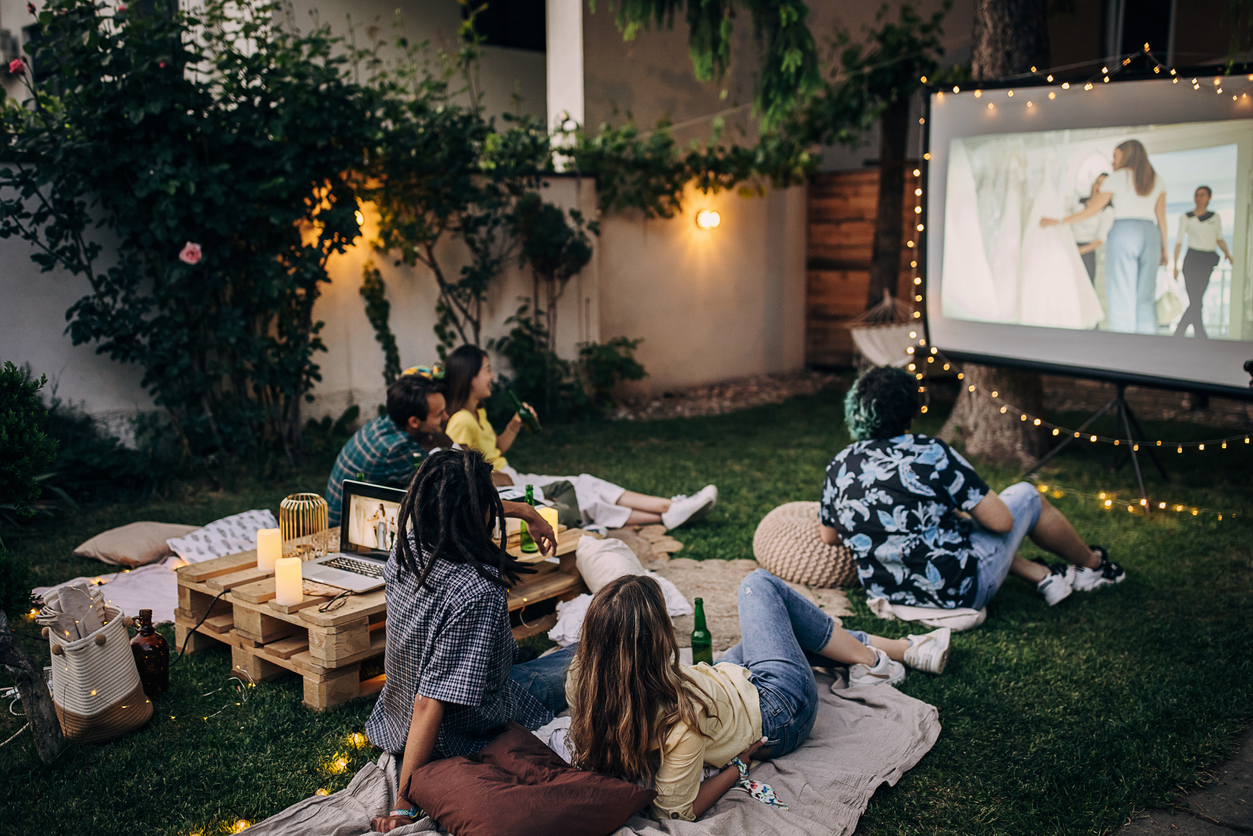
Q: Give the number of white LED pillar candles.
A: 3